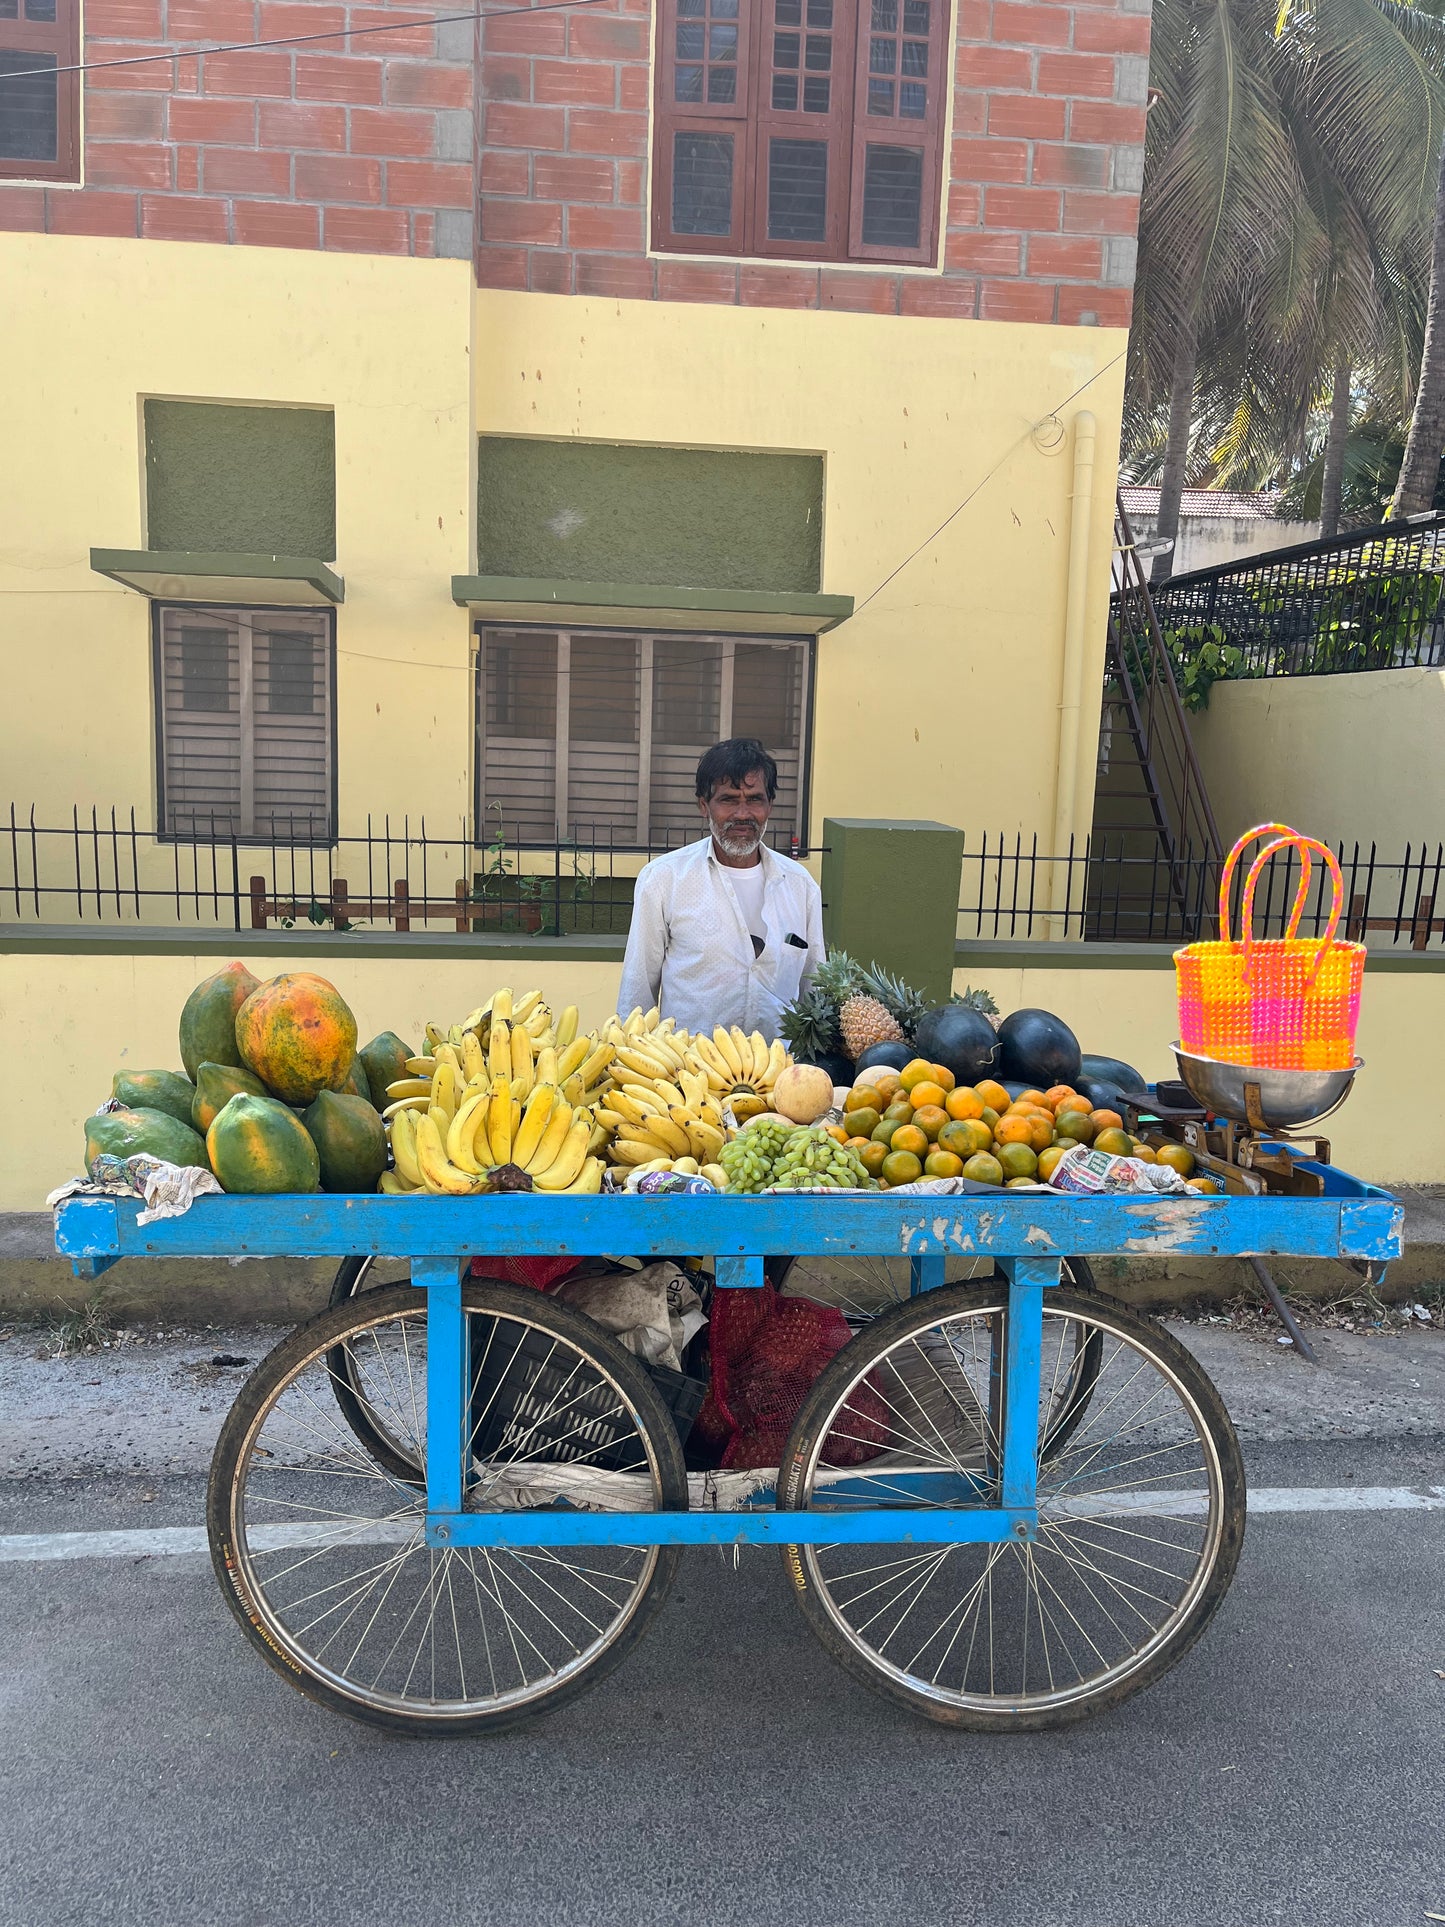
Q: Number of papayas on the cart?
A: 9